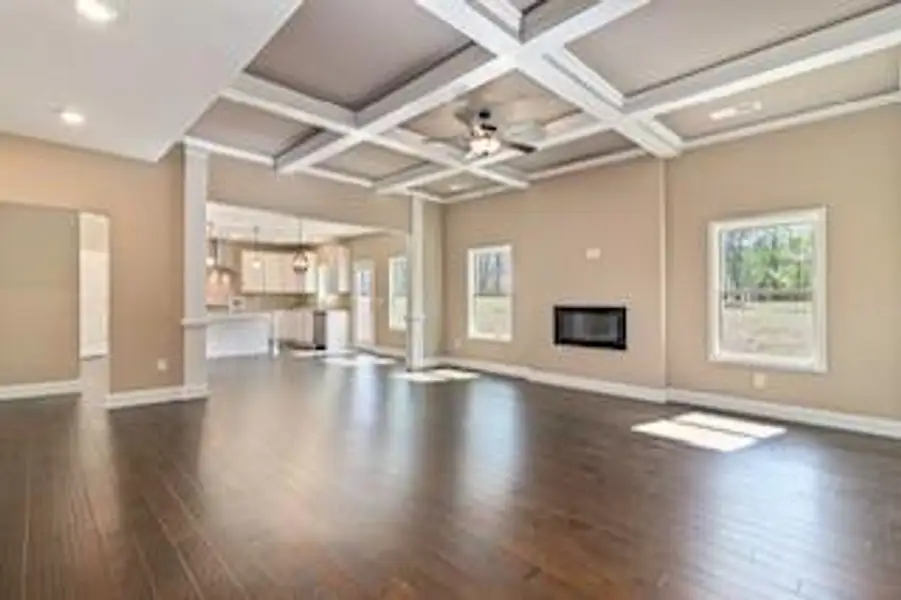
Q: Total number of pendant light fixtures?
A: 3